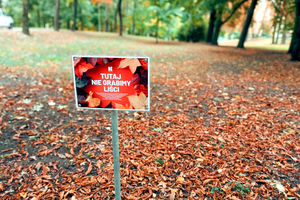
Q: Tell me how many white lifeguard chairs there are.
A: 0